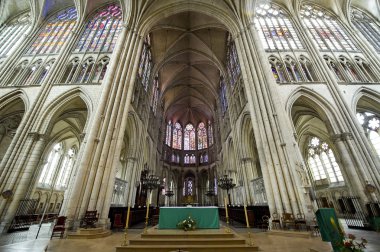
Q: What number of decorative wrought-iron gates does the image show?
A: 2